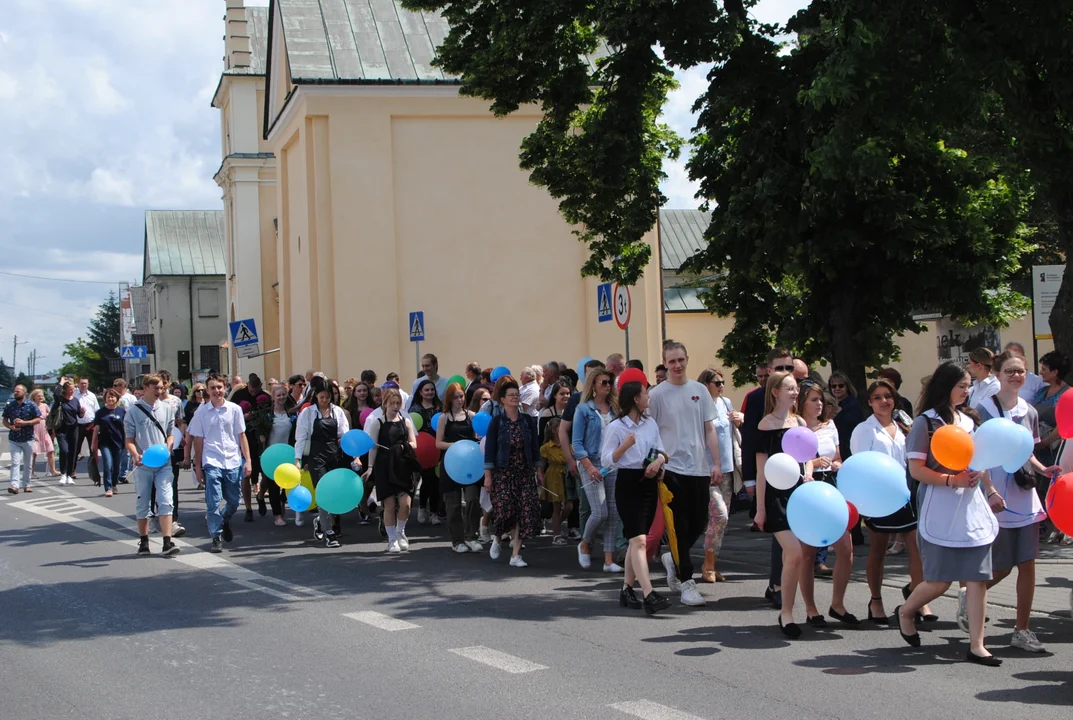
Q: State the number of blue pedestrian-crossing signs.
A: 4